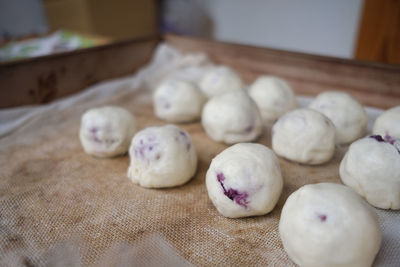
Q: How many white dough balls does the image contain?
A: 12